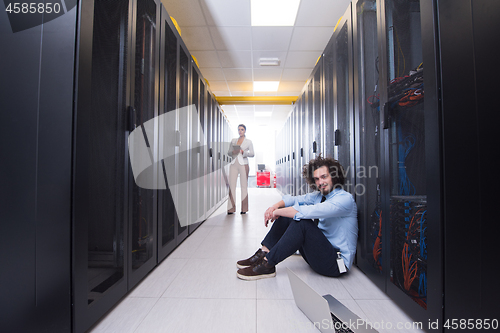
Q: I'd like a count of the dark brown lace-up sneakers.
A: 2